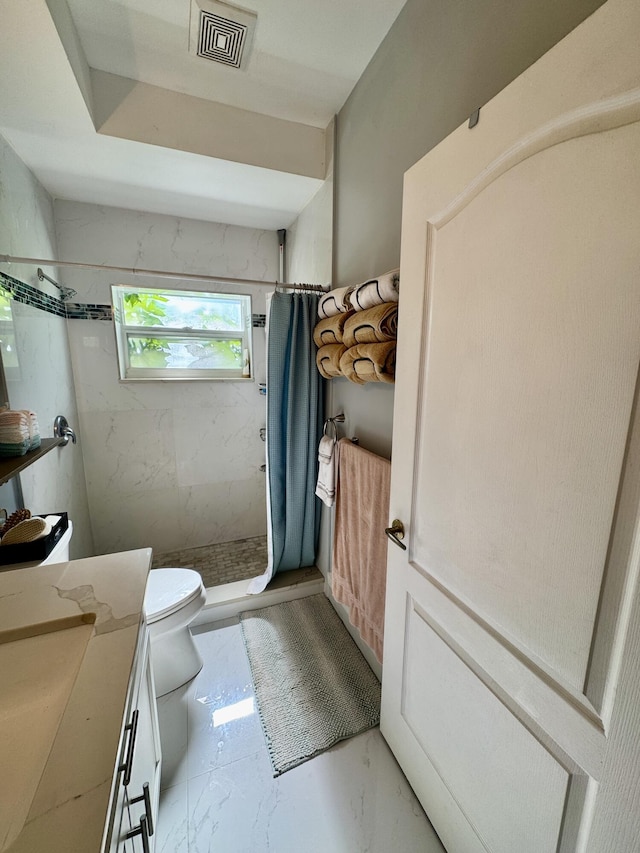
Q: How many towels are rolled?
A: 6